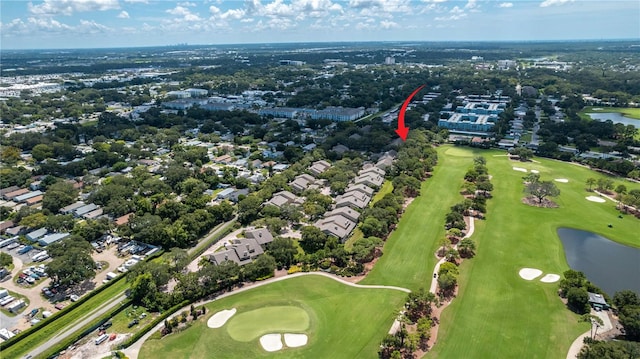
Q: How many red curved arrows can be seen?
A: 1